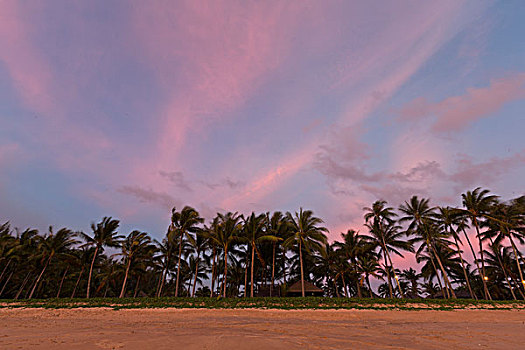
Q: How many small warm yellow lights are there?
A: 3